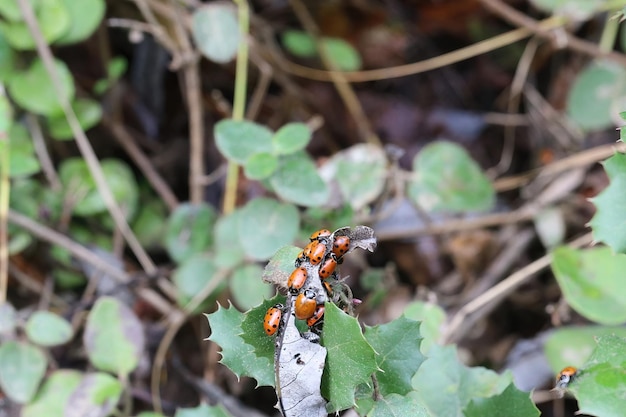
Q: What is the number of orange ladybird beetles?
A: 12